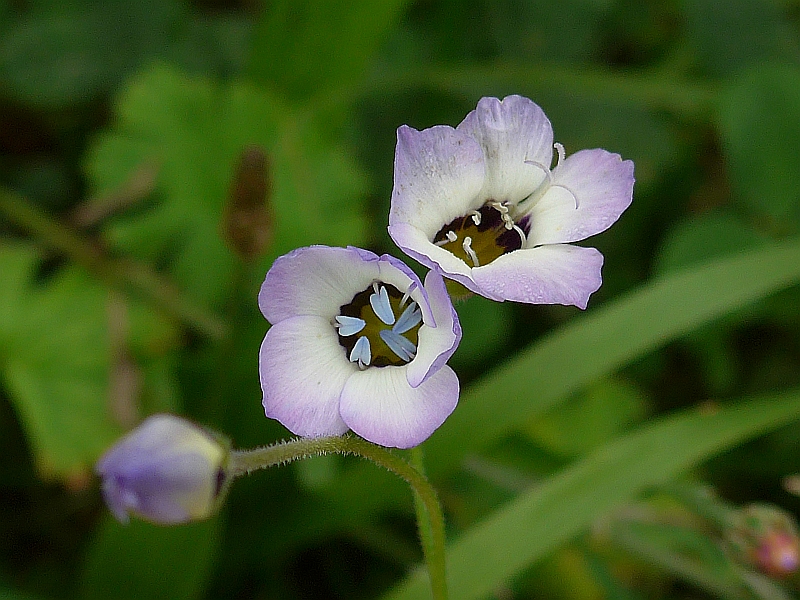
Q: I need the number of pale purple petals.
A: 10